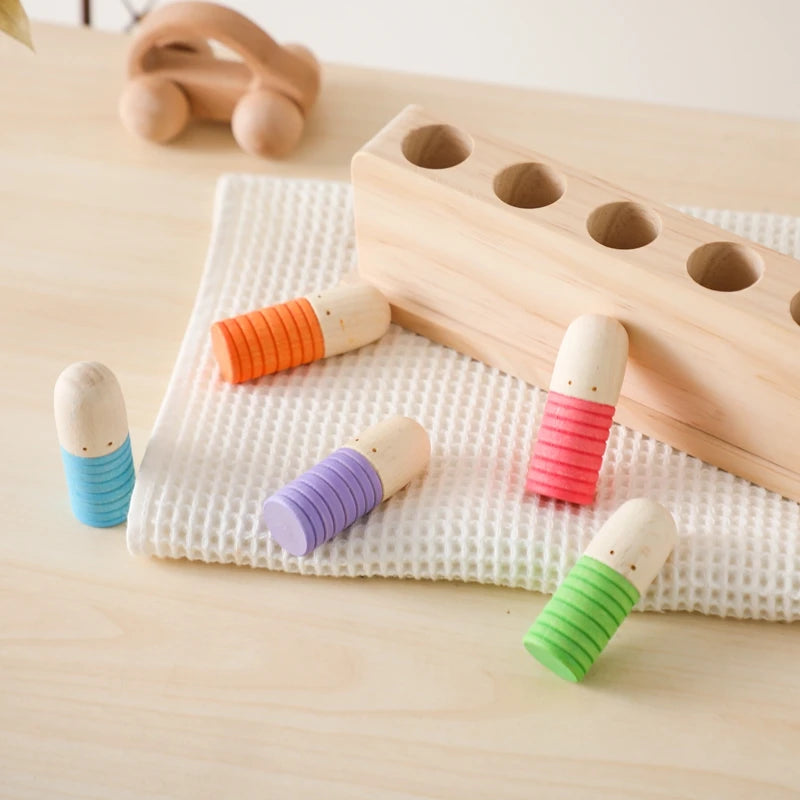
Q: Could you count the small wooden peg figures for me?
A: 5